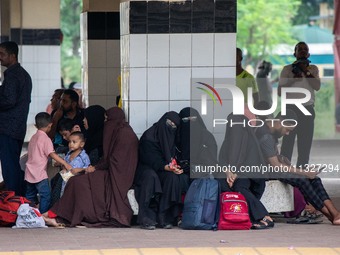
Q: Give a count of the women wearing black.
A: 4